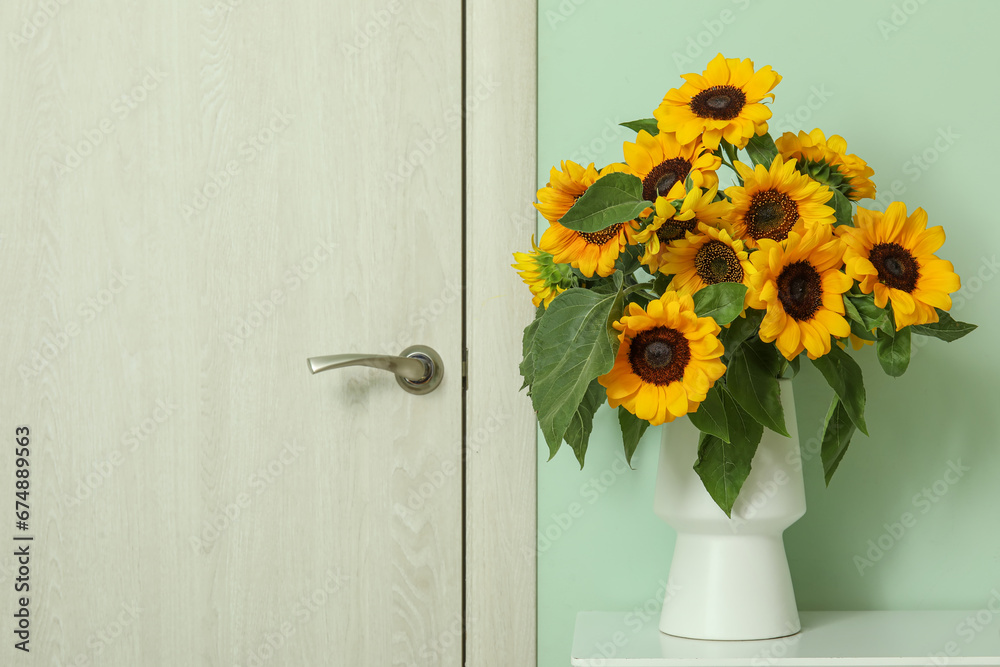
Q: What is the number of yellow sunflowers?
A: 11